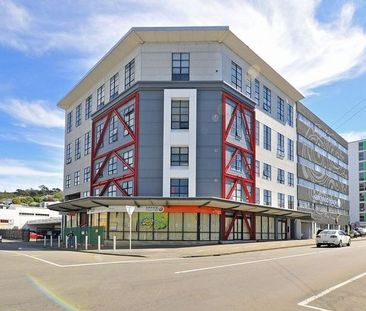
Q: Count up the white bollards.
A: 8